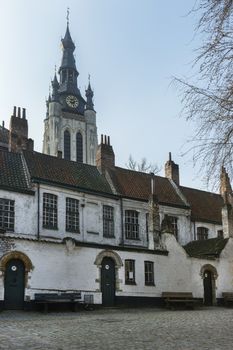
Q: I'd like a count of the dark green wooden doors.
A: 3